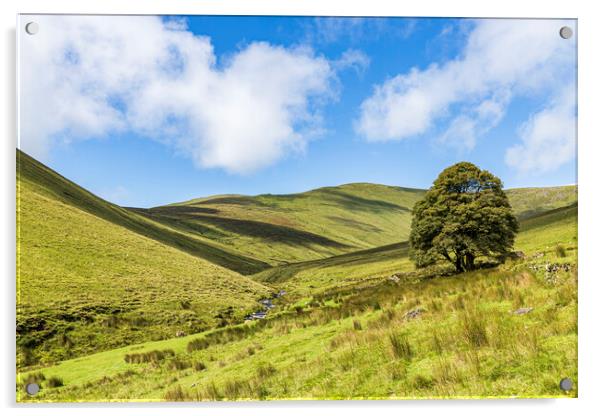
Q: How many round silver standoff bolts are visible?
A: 4